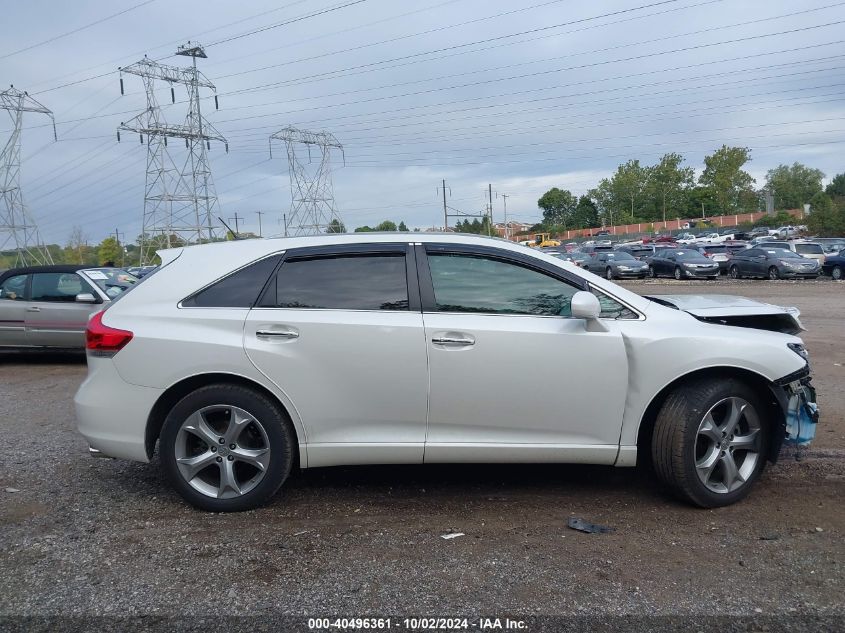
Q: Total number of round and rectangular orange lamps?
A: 0